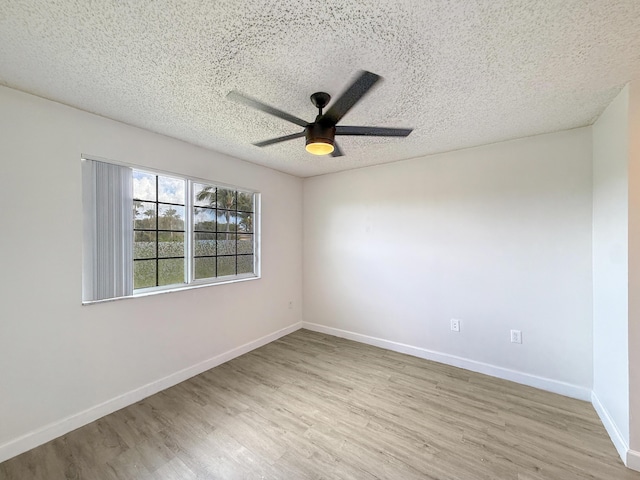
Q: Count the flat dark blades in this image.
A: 5